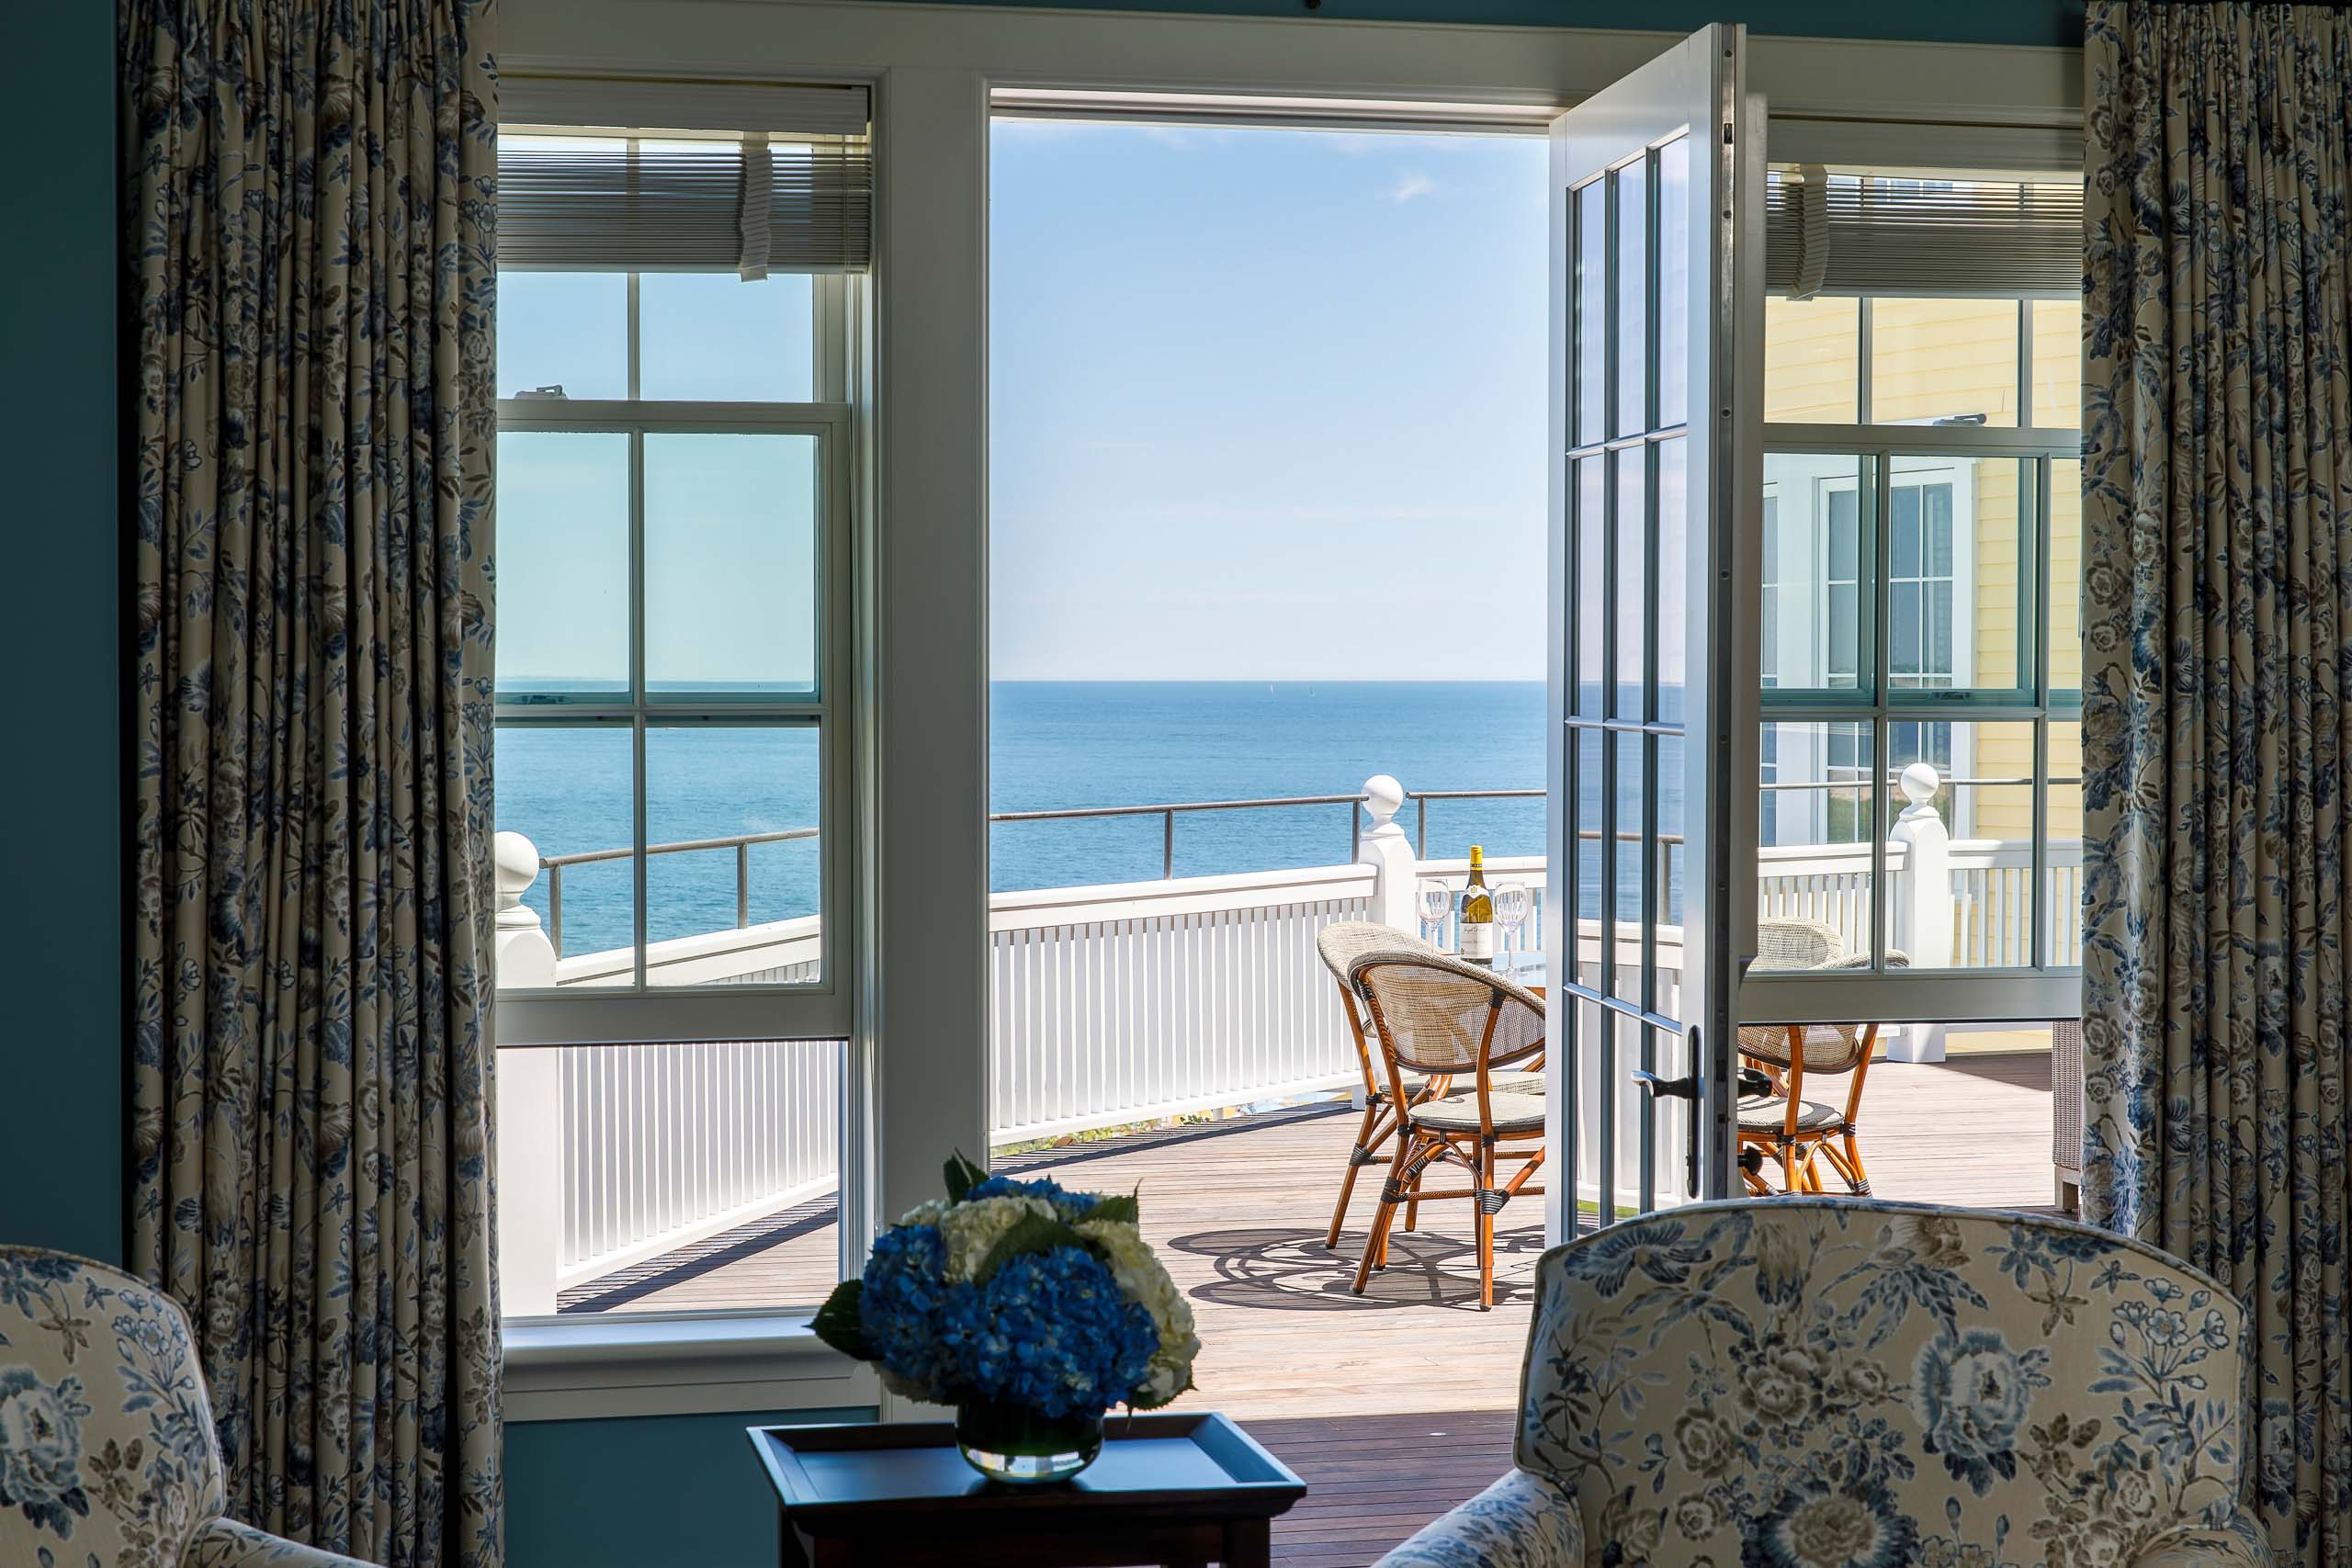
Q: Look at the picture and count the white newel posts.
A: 3